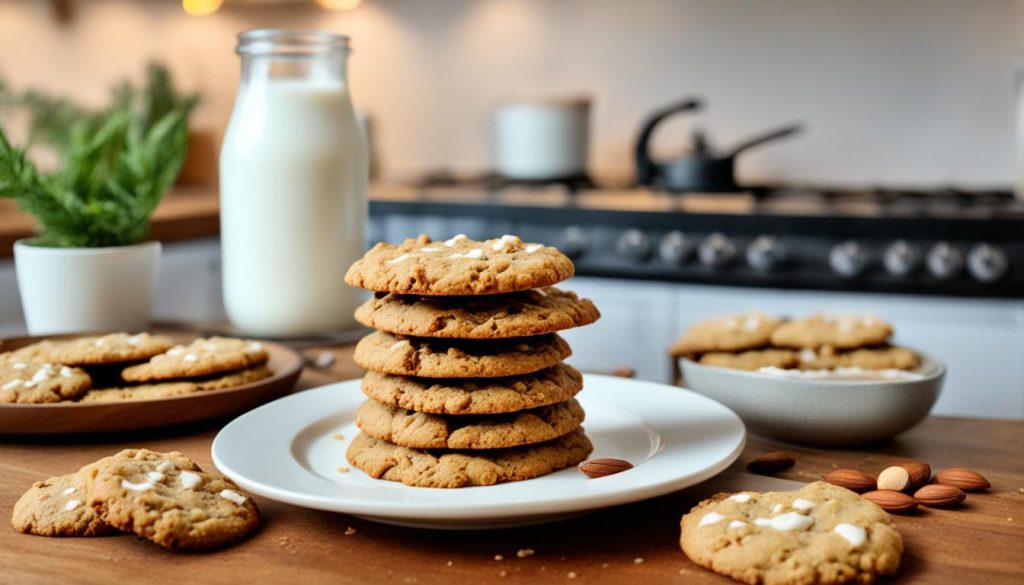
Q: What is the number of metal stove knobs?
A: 9